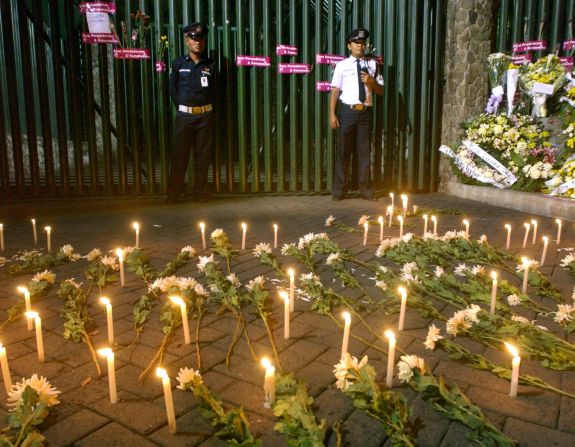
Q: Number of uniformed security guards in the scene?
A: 2